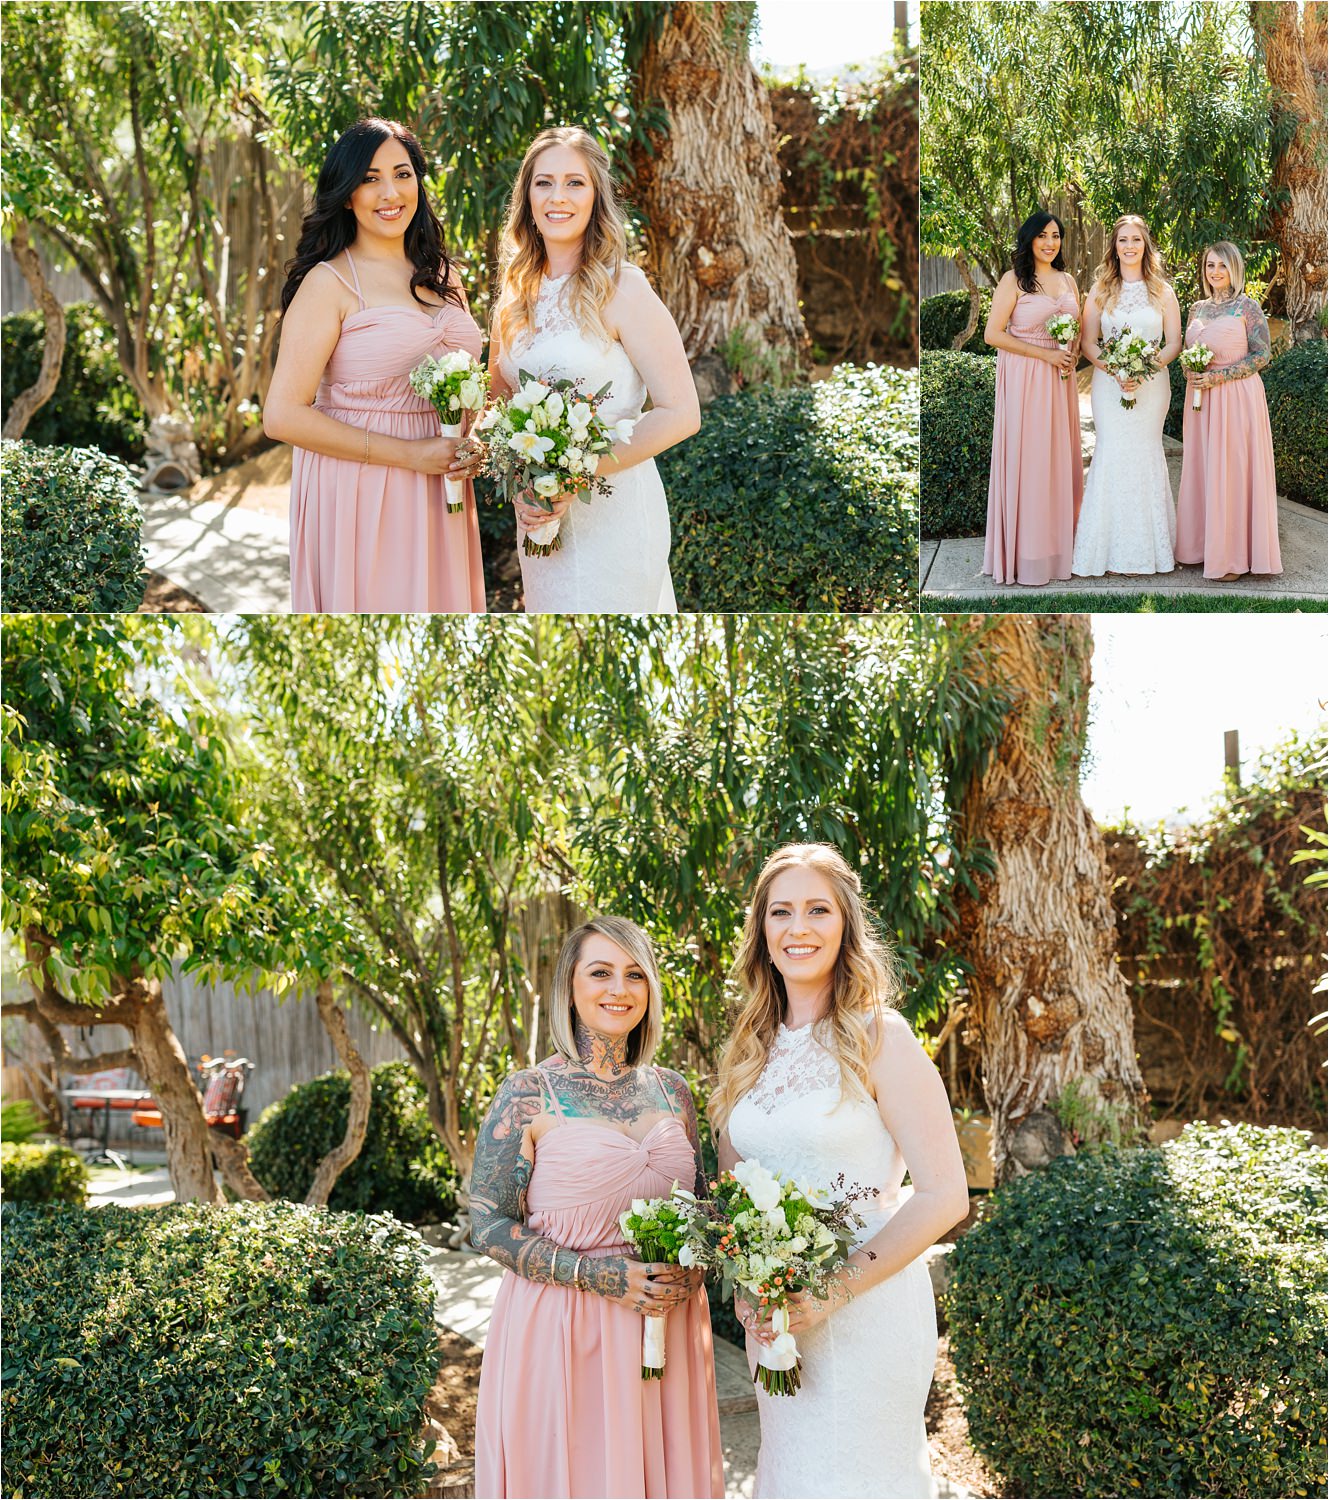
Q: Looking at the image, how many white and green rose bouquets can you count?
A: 7